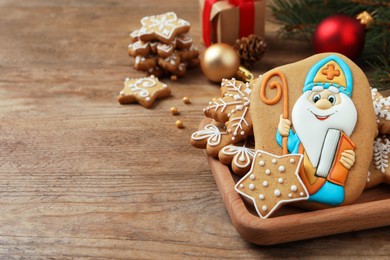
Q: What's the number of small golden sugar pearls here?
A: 4